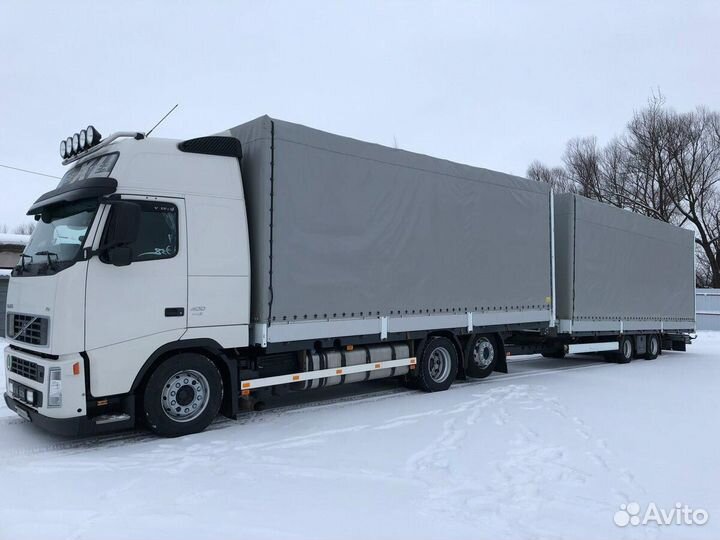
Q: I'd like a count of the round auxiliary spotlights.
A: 5